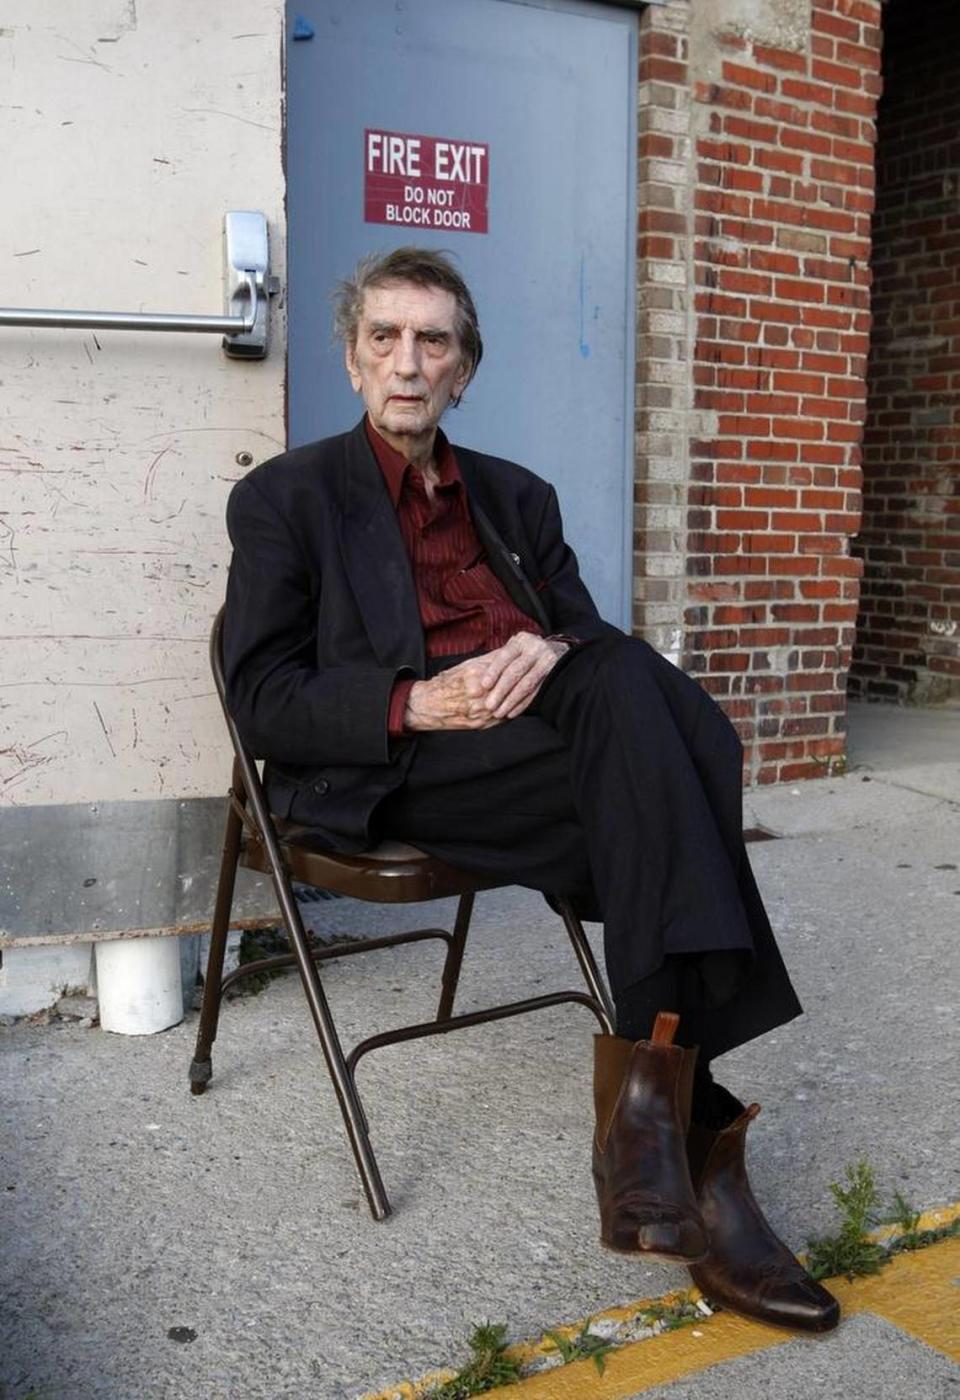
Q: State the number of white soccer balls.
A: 0